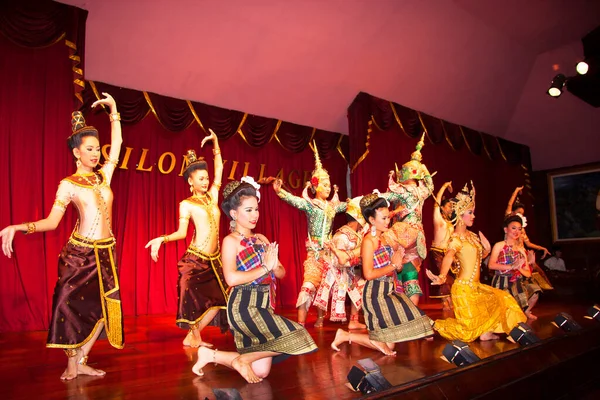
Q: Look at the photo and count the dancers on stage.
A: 11